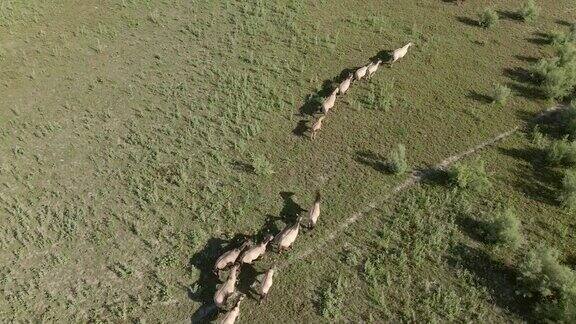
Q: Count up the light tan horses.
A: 13